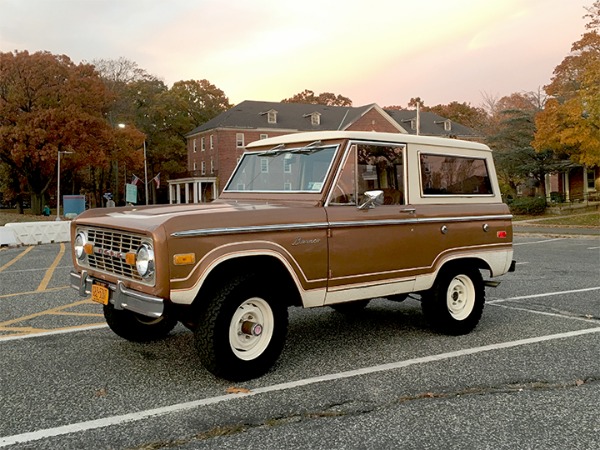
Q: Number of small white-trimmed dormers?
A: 4